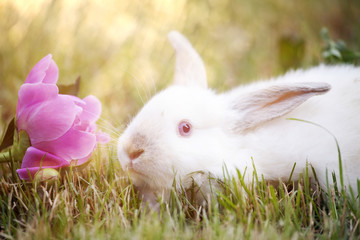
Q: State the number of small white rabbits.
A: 1